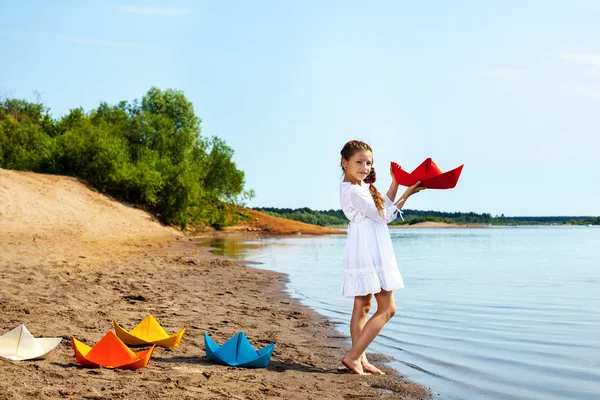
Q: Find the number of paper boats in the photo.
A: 5